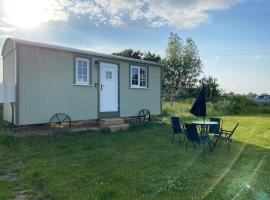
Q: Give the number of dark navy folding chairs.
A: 4